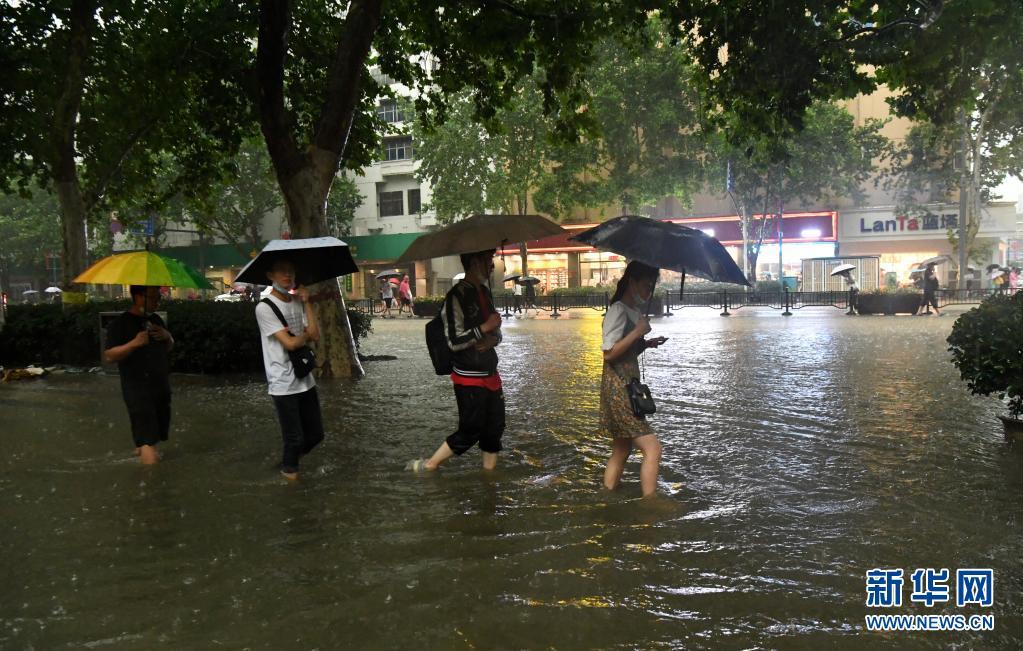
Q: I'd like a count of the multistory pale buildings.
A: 2